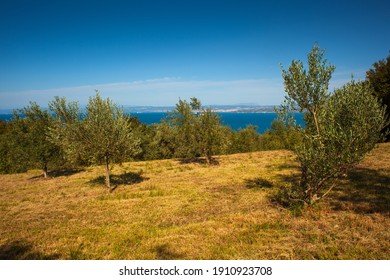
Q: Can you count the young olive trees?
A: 4